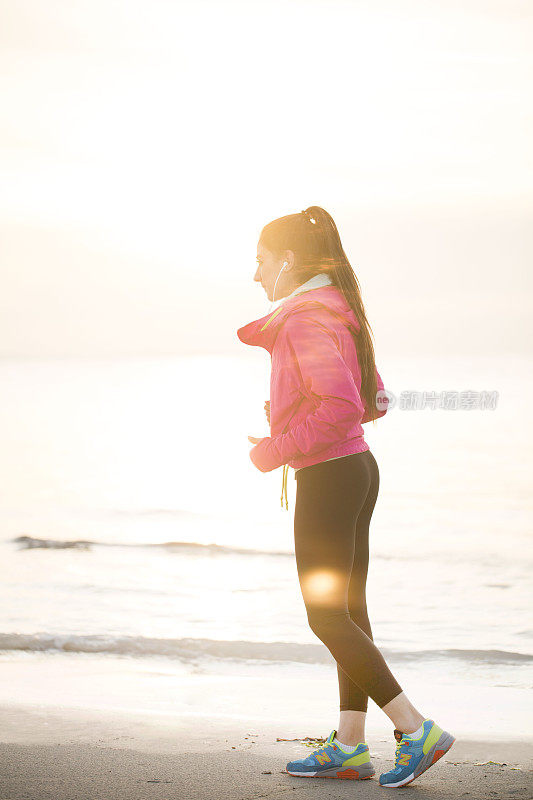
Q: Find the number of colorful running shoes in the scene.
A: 2